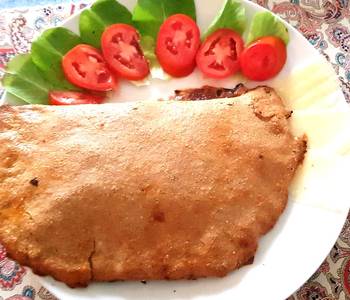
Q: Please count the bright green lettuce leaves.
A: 6